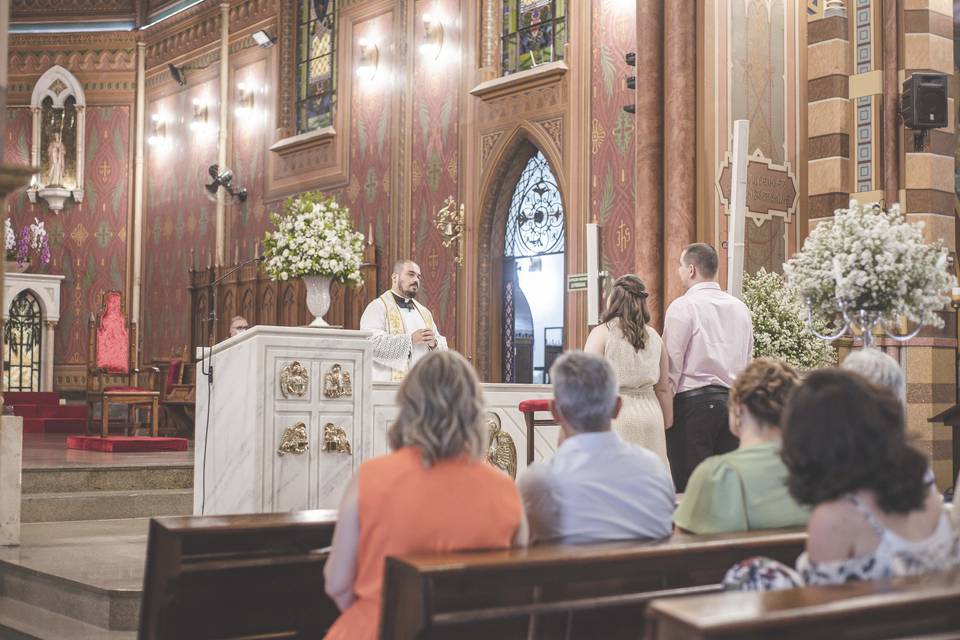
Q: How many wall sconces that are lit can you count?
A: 5